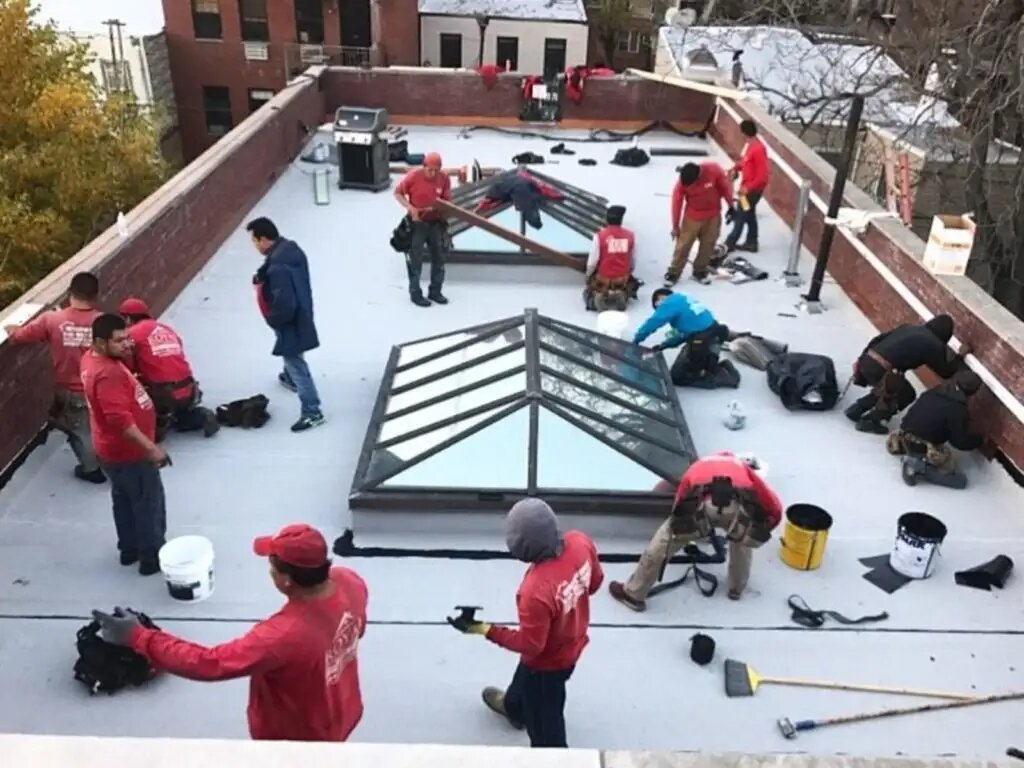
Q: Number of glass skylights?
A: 2